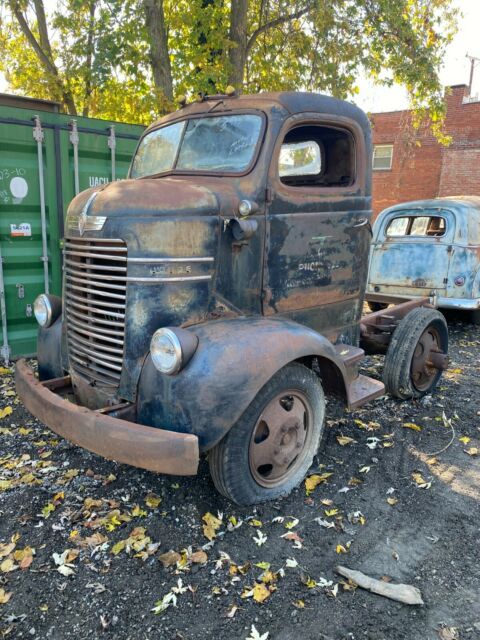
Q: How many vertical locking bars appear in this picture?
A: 4